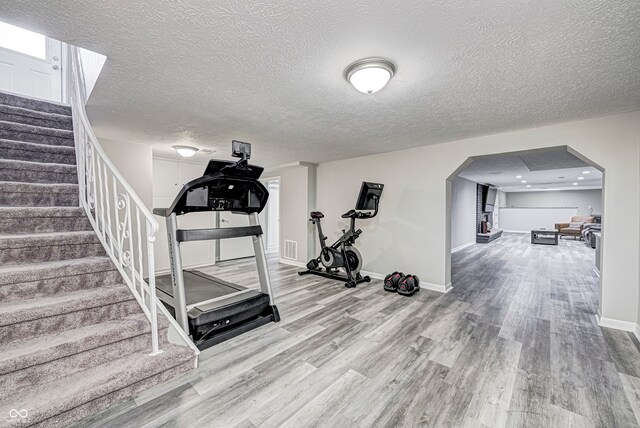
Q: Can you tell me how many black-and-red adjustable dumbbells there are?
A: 2